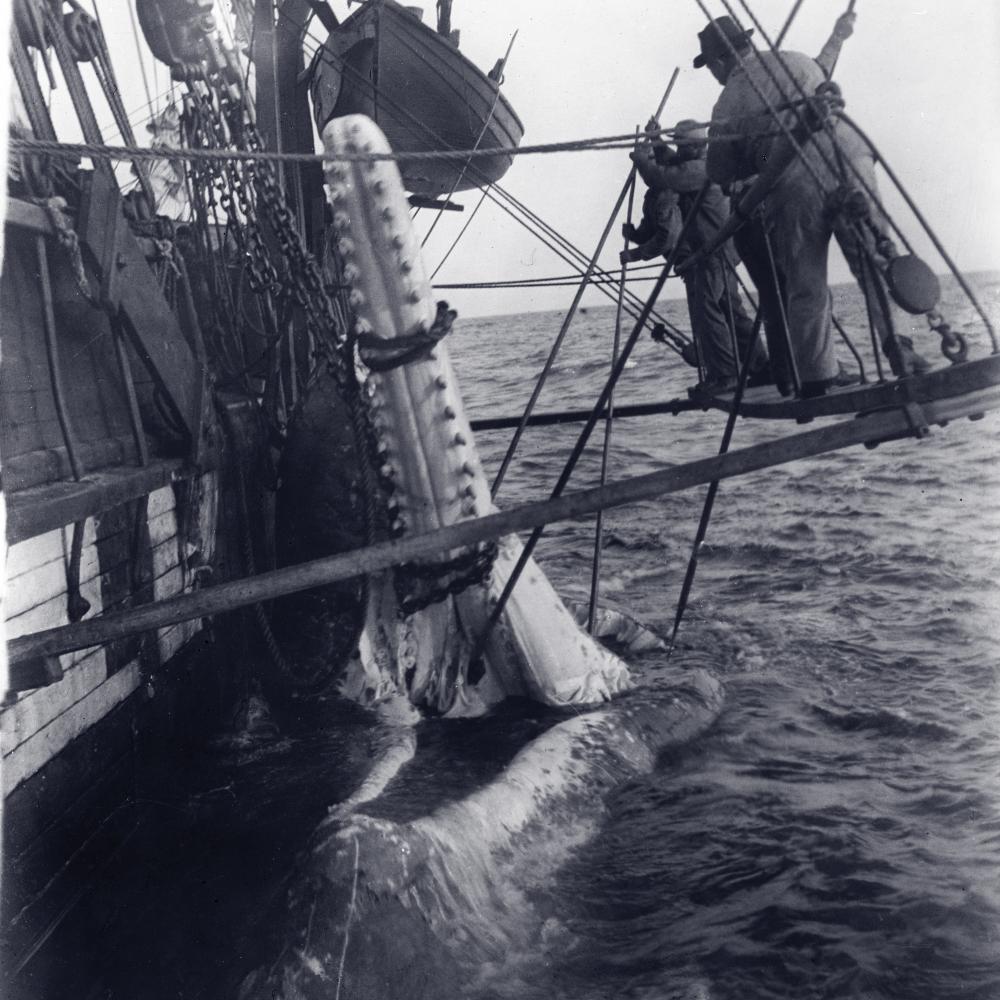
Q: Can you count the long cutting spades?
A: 4